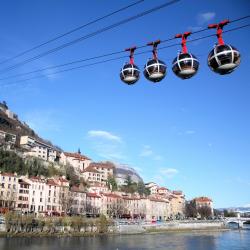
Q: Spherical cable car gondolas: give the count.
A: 4